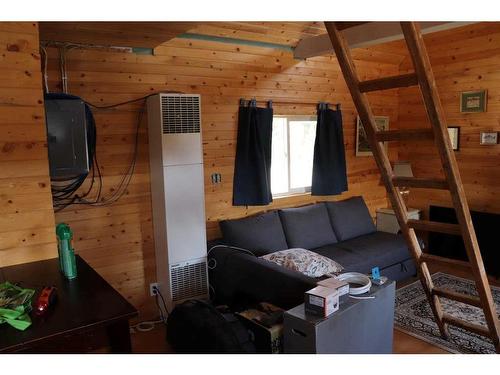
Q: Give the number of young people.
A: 0